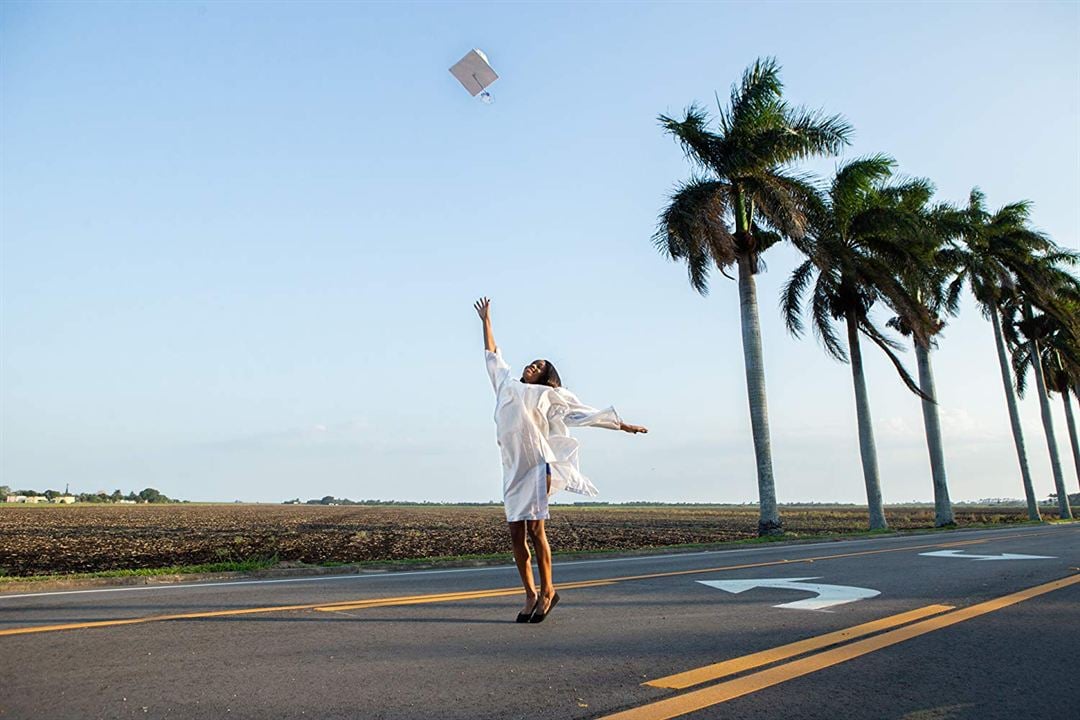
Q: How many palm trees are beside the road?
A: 6